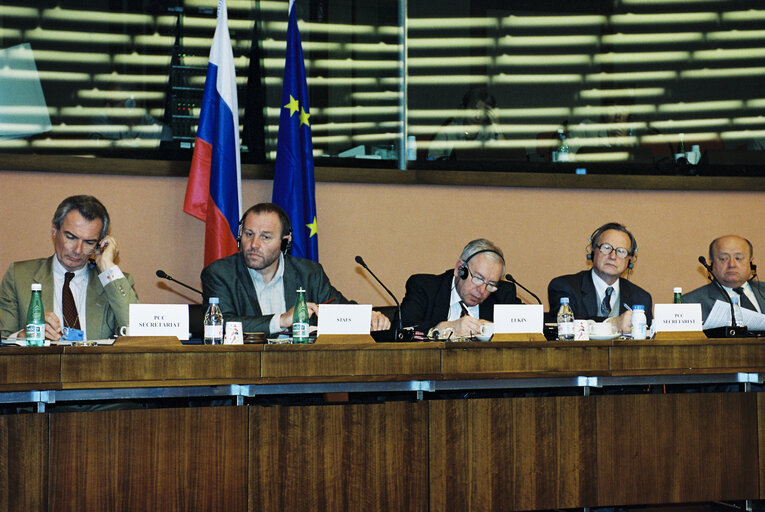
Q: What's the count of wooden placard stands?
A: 4